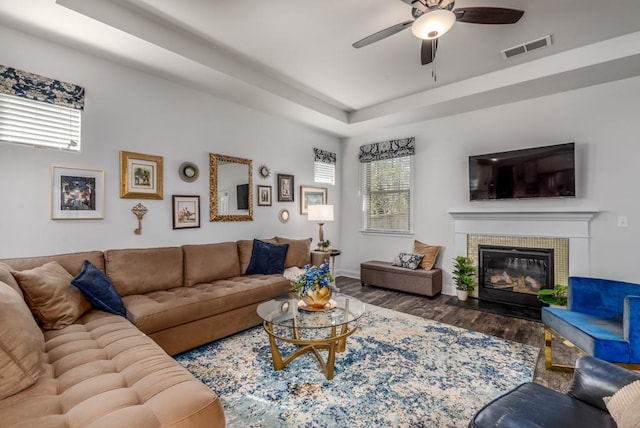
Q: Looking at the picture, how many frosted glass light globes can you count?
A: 1